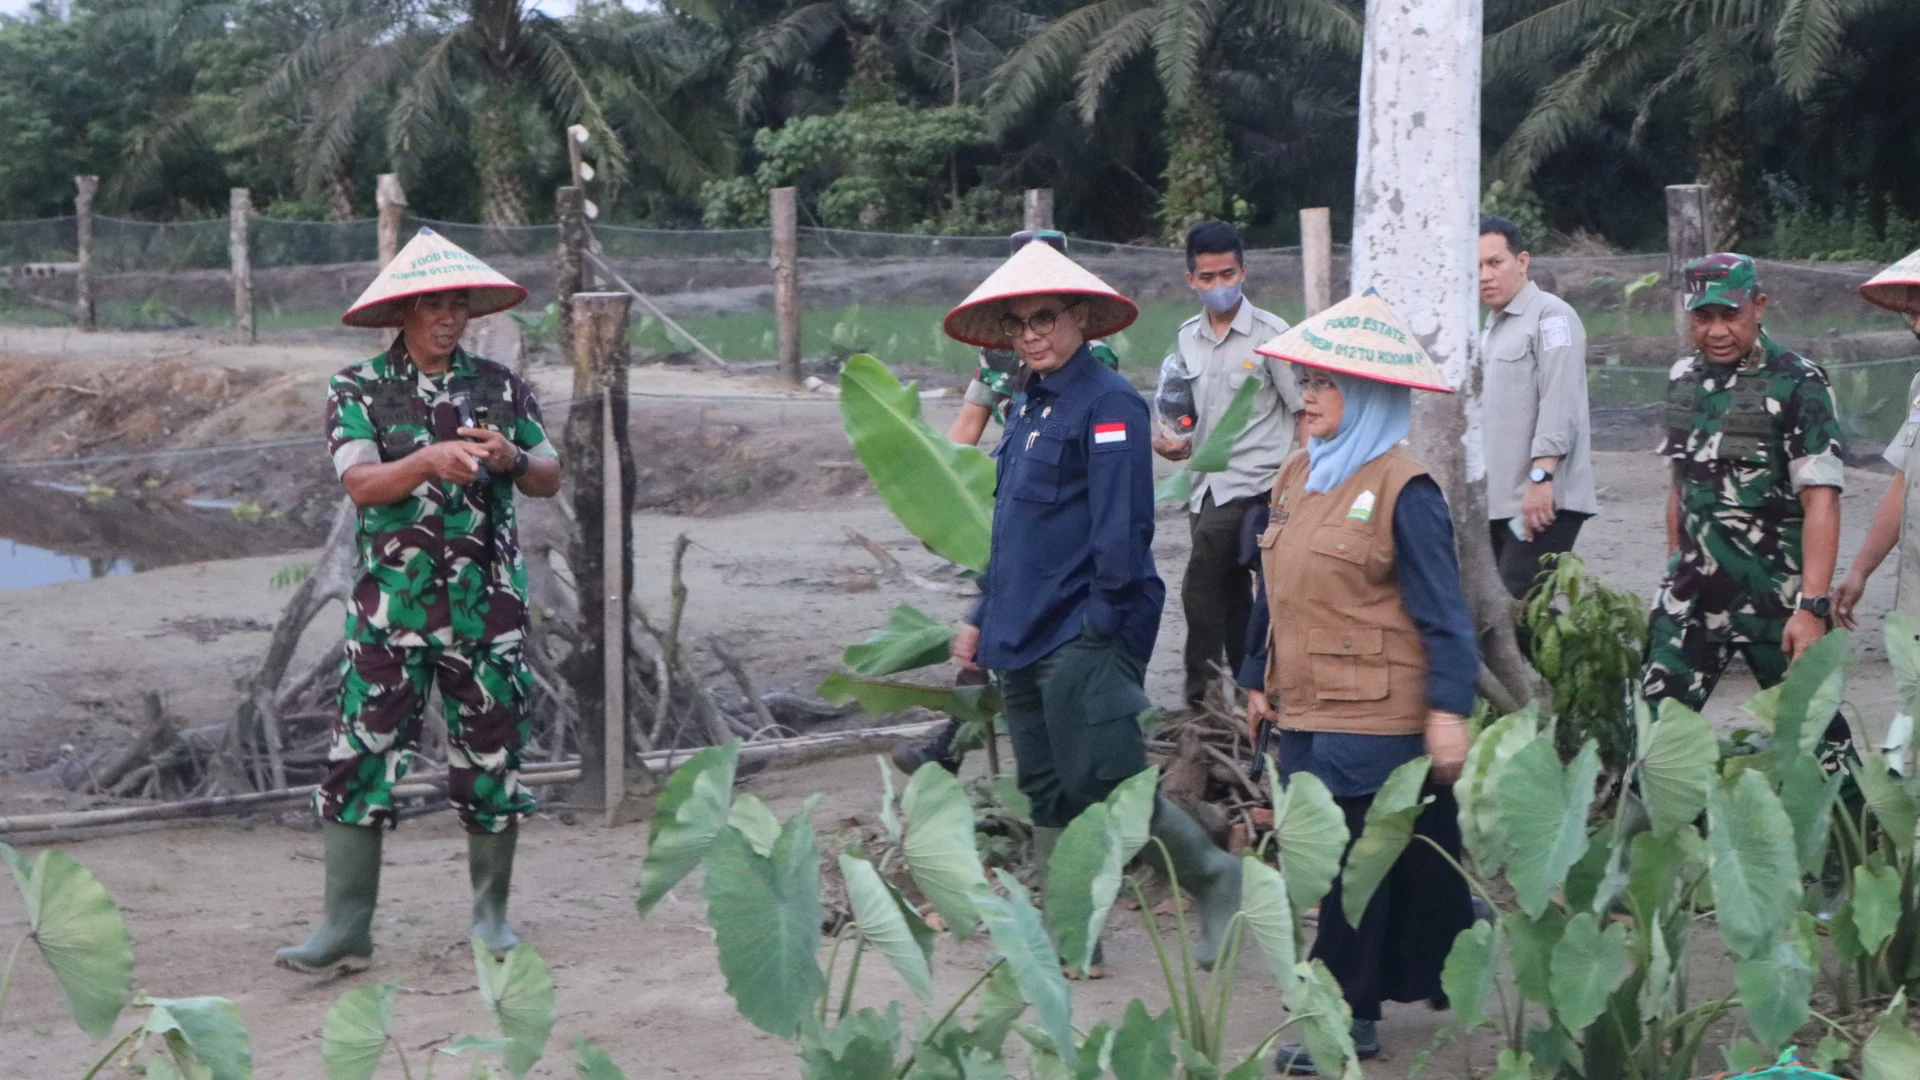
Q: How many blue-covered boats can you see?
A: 0